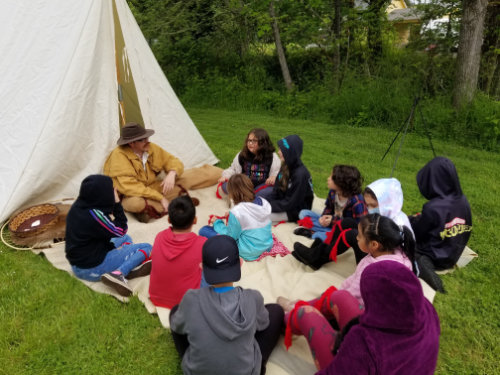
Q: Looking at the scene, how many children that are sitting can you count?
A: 11